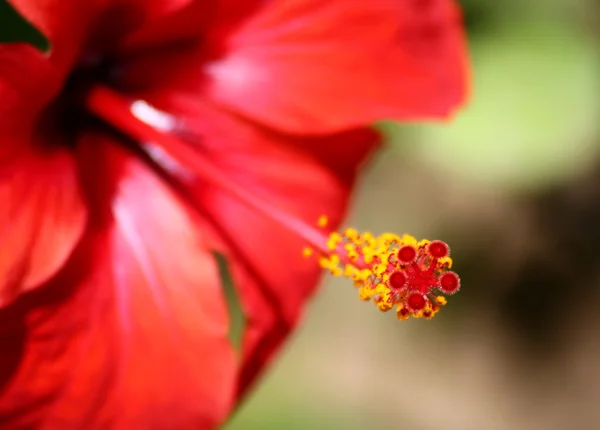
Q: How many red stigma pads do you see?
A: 5